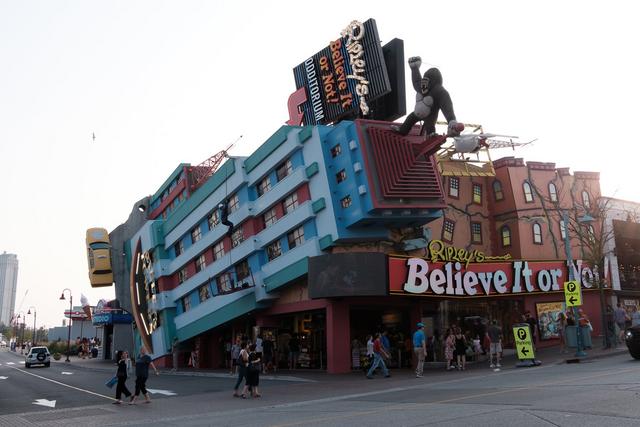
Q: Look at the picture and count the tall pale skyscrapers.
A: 1